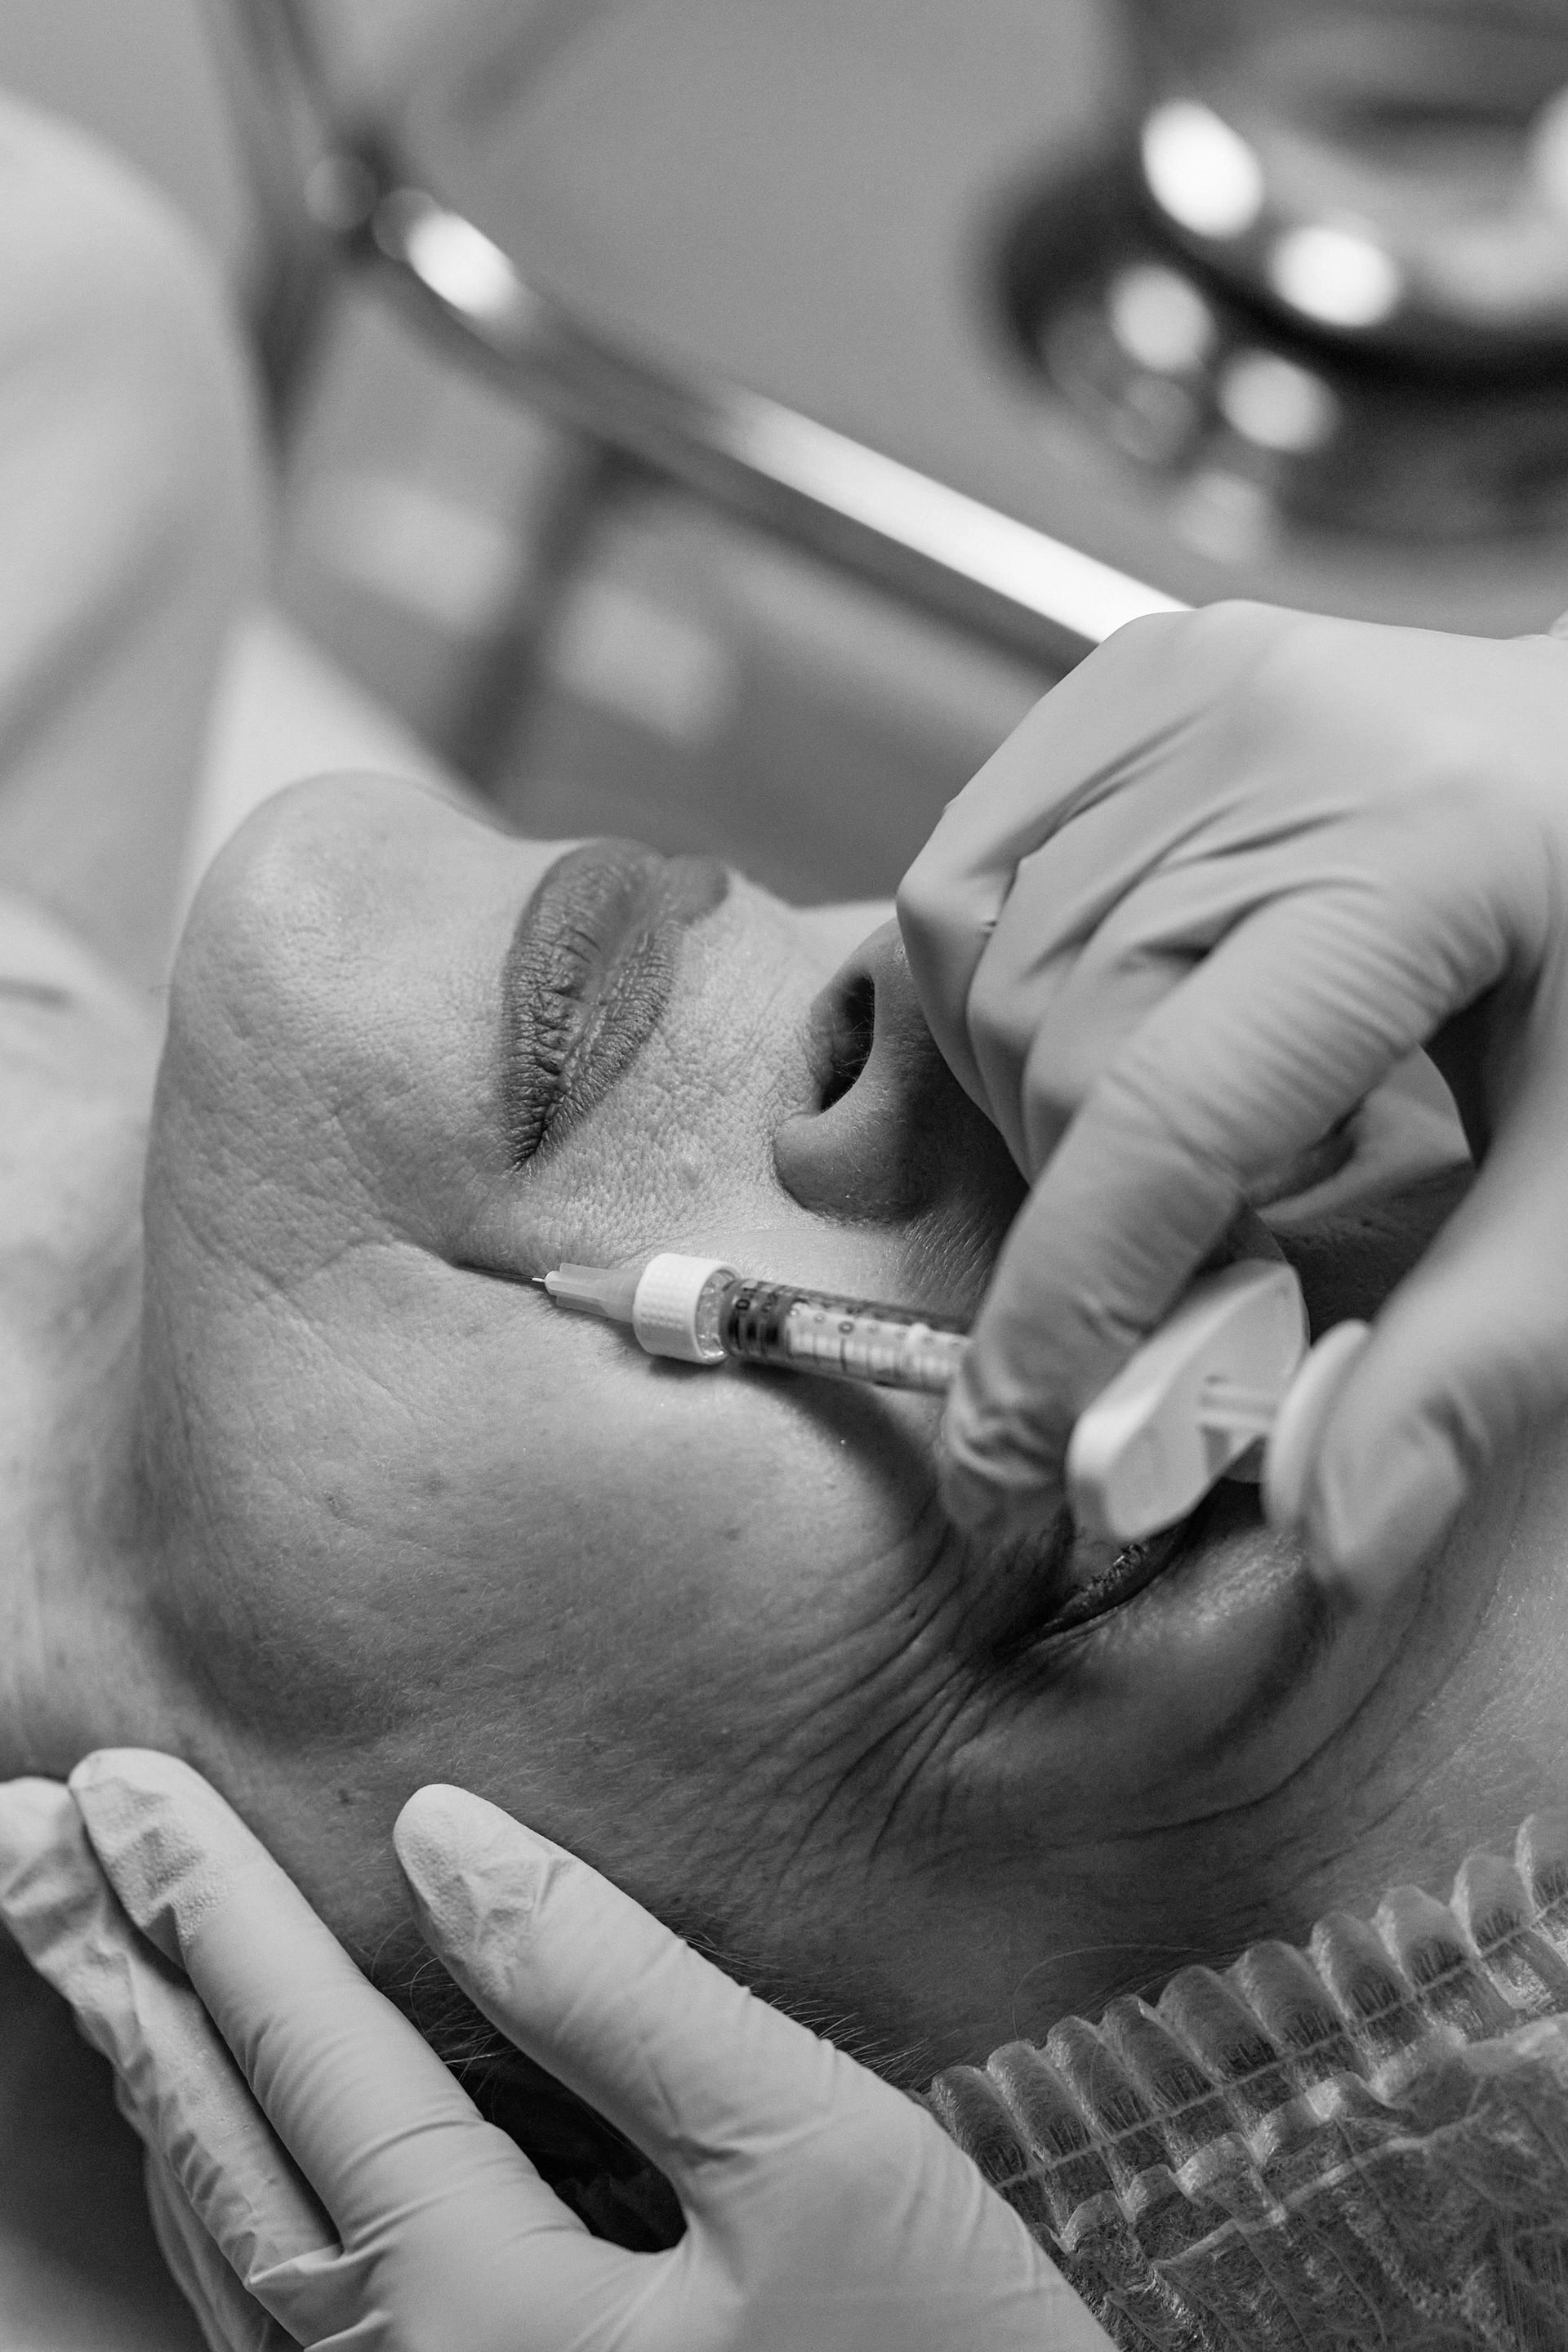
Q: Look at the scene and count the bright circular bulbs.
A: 4